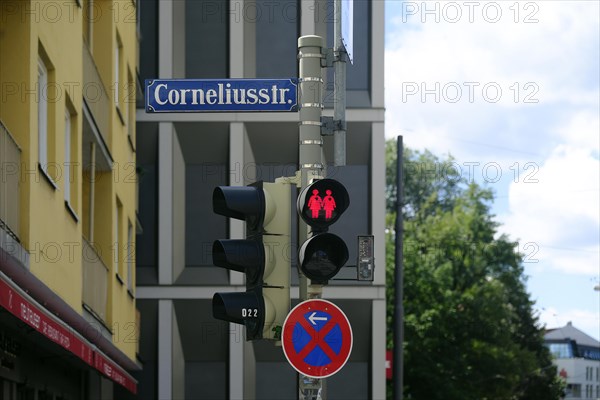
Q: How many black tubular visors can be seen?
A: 5